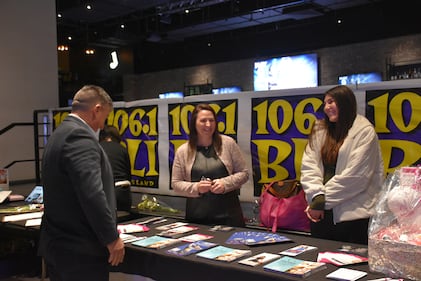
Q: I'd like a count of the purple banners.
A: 5